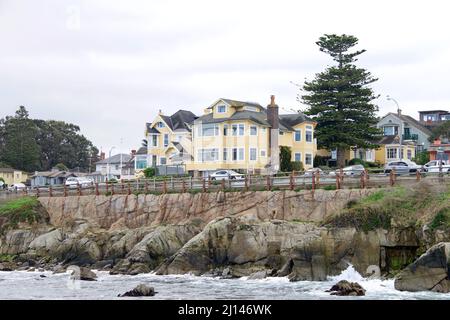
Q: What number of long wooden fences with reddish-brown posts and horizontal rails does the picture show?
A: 1